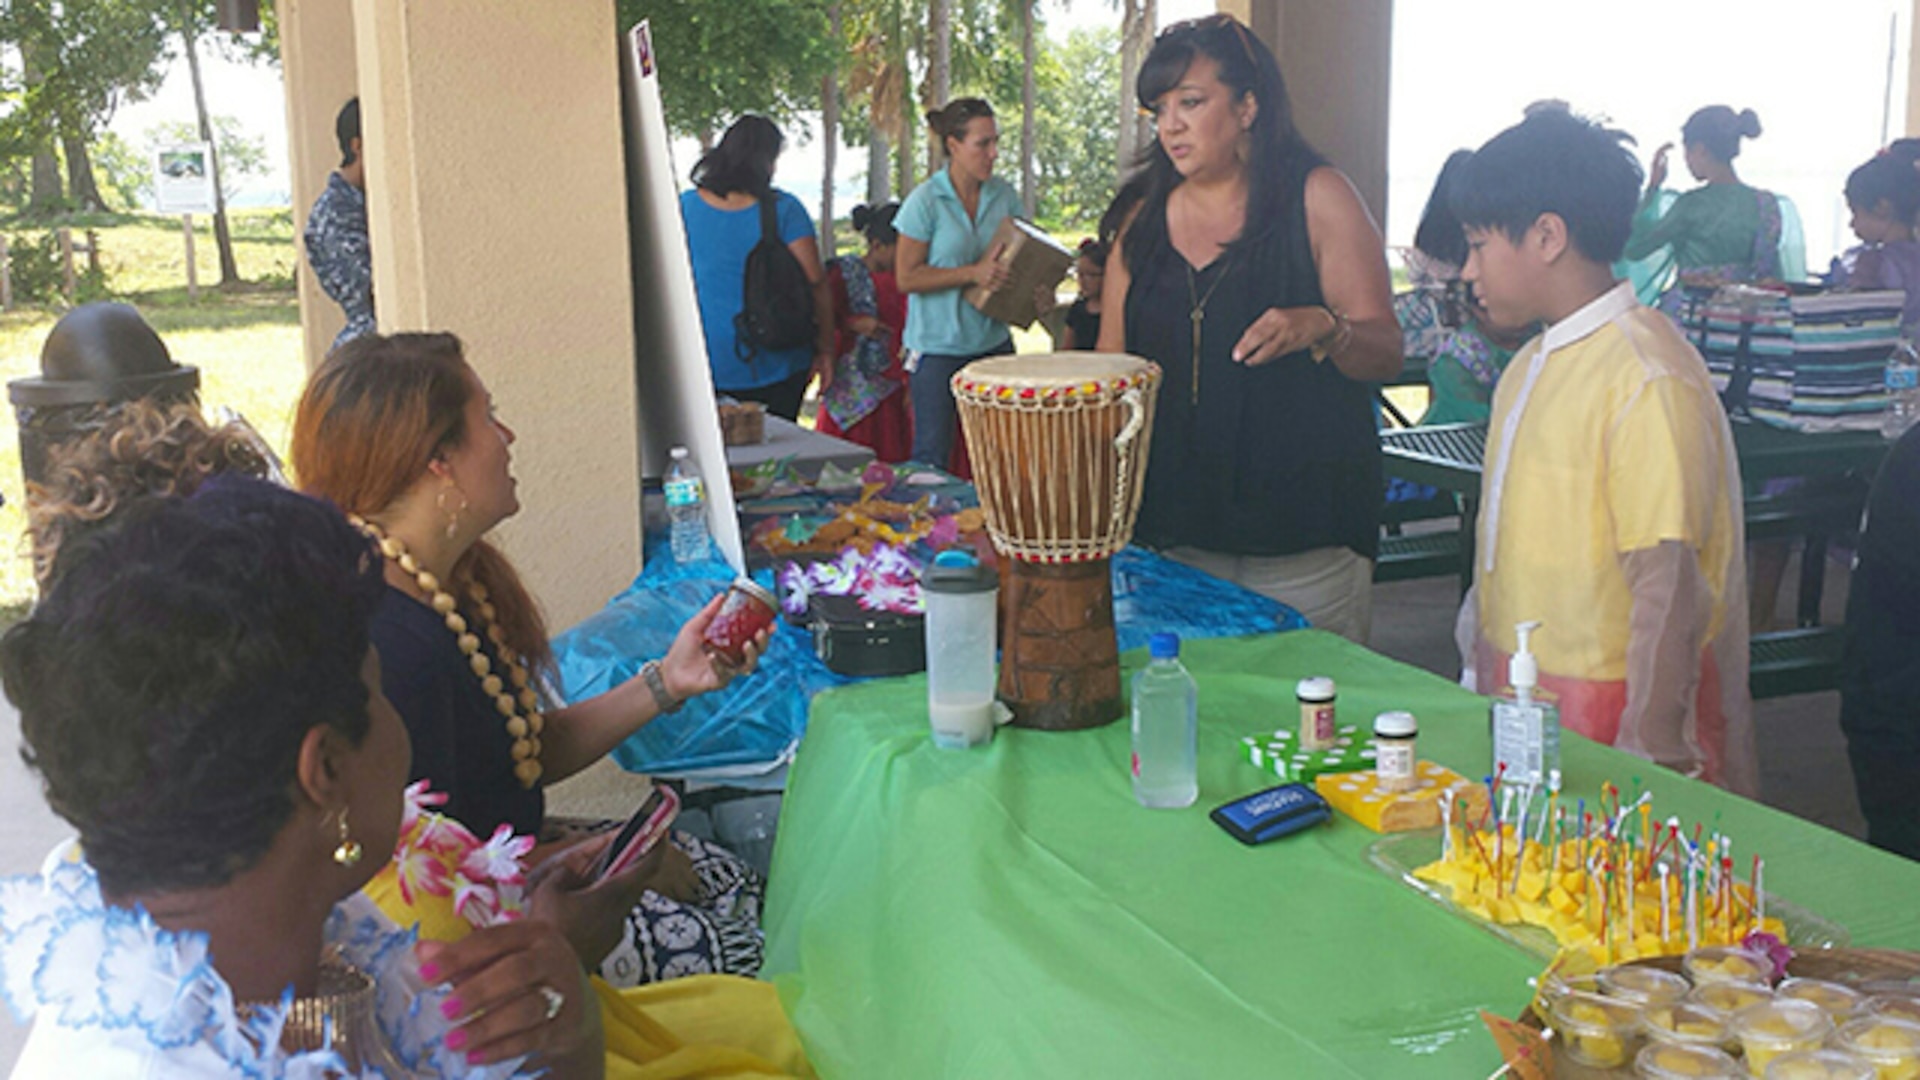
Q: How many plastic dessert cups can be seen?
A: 11